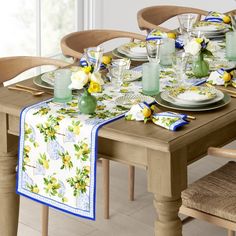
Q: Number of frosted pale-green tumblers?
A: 4